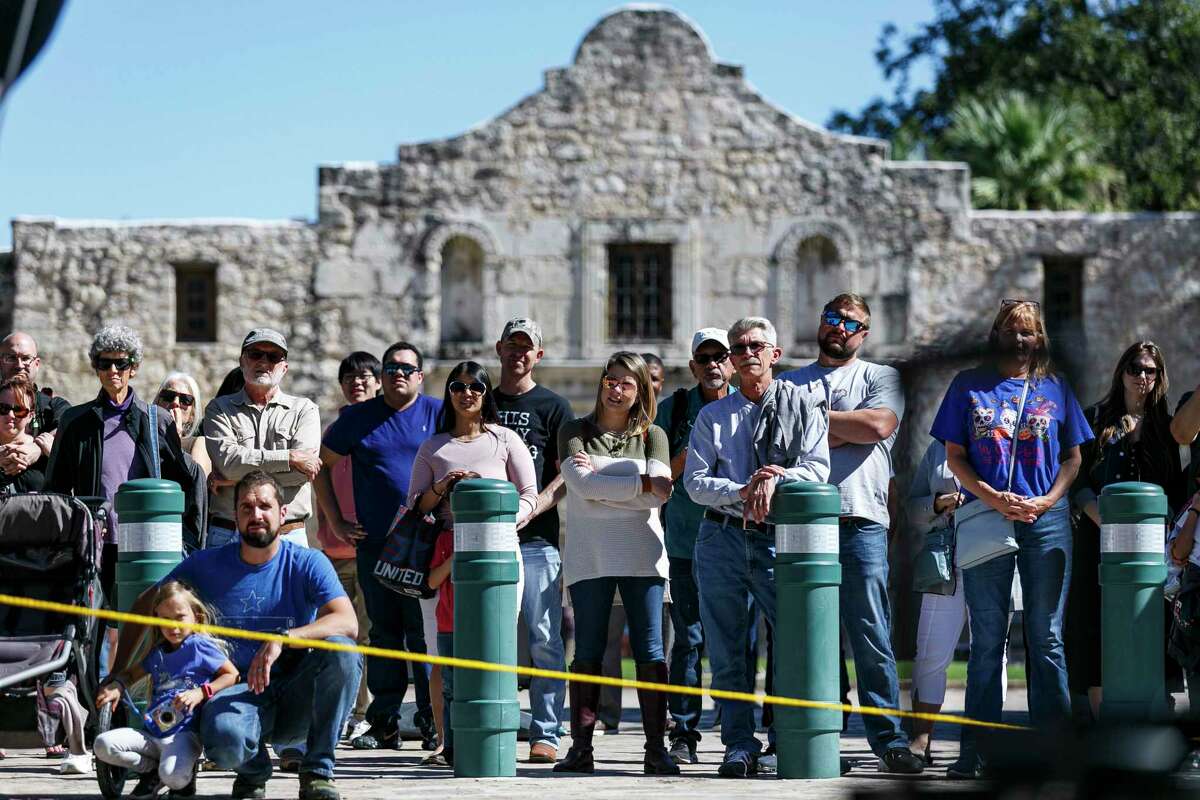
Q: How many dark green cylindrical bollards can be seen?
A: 4